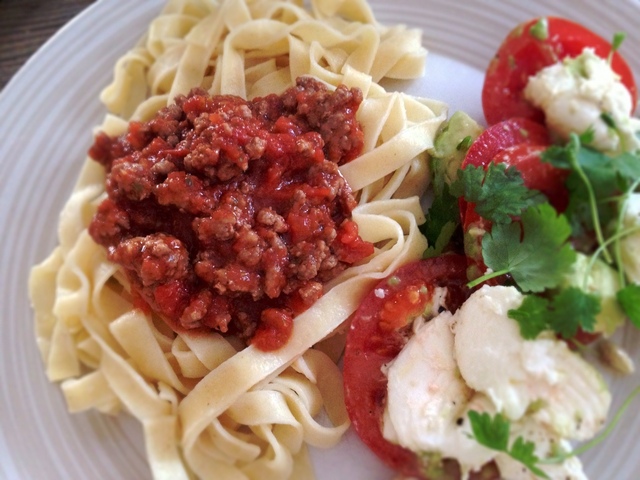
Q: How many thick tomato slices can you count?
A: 3